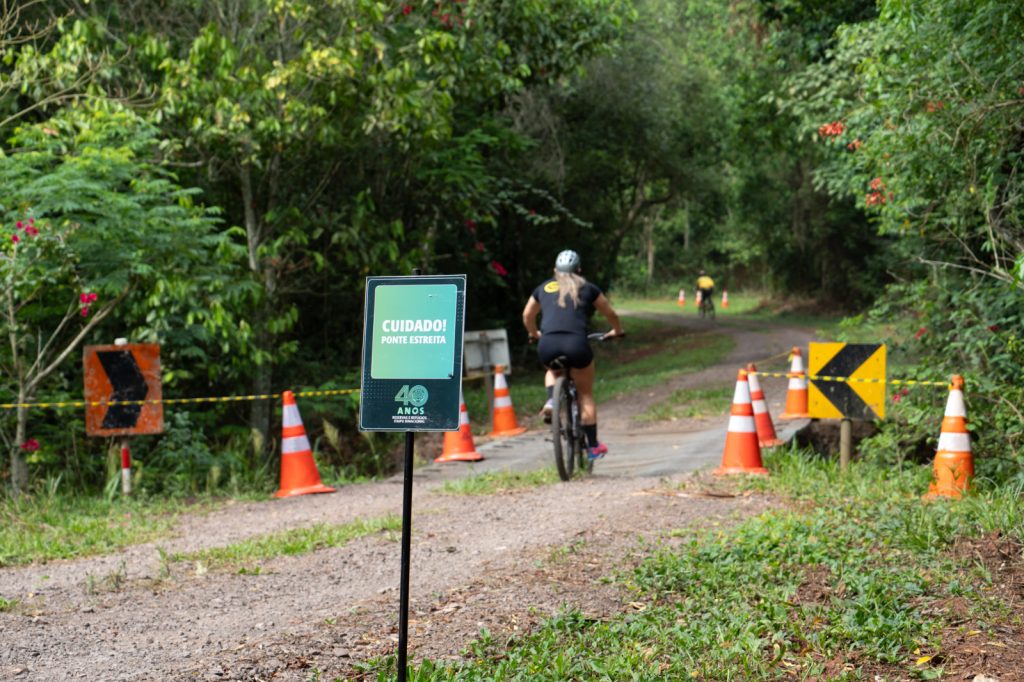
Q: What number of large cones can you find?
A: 7